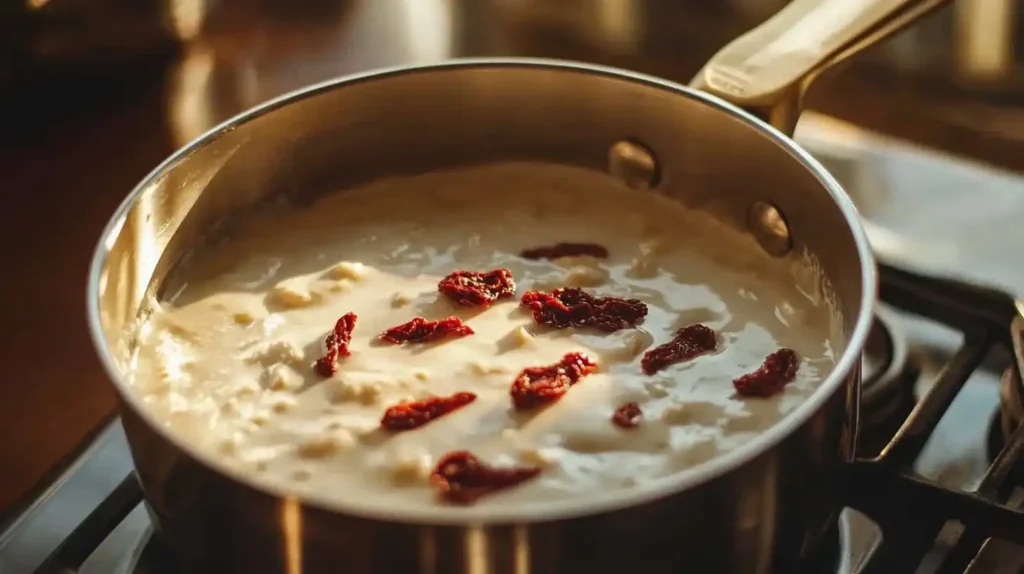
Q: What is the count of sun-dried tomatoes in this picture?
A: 11